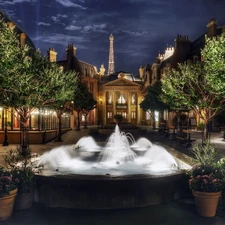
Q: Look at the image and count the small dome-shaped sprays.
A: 4